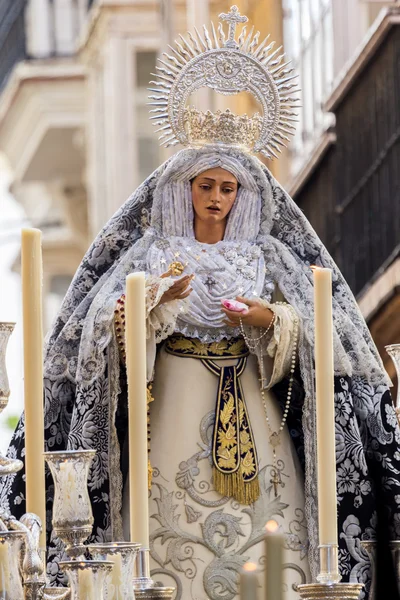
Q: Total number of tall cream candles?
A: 3